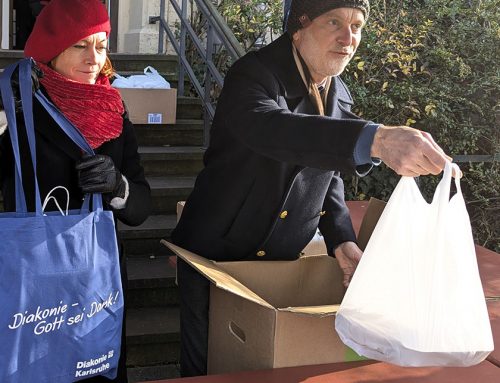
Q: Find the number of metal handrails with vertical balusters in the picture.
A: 1